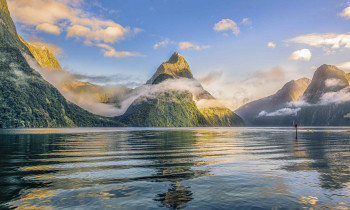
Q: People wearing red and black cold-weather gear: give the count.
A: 0